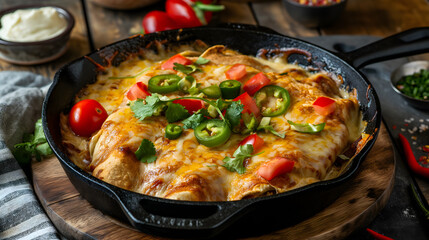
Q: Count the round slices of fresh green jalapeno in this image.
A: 5